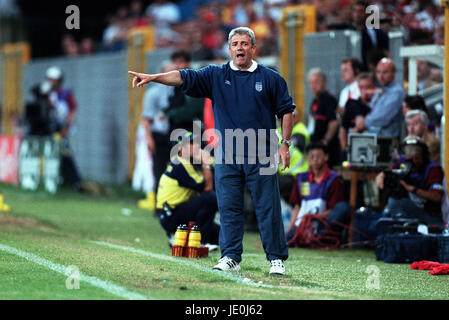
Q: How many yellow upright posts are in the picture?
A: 4